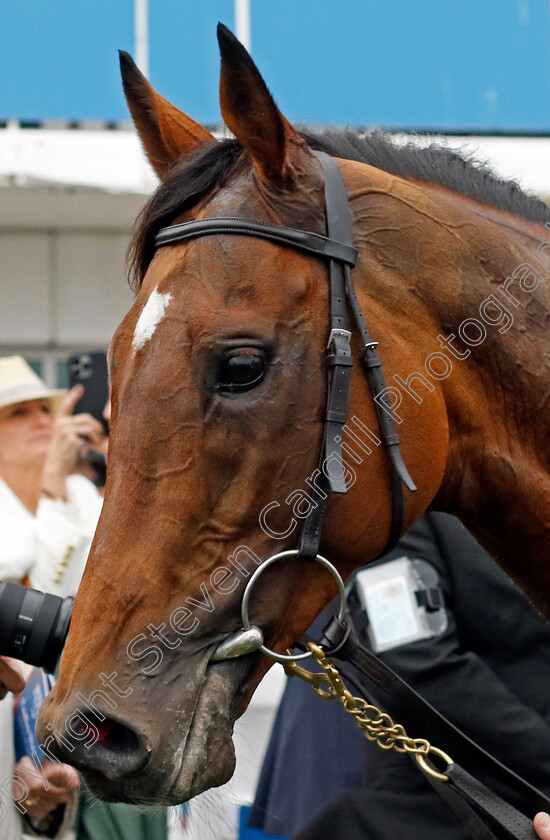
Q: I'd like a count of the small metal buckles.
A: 2